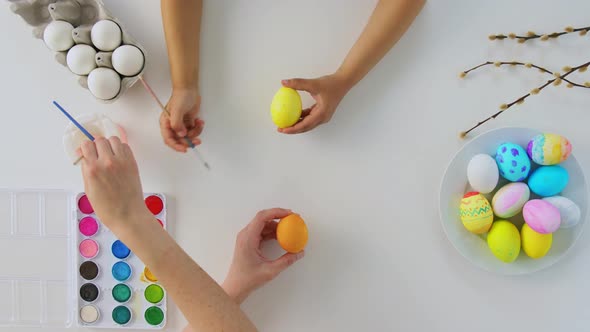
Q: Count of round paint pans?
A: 15